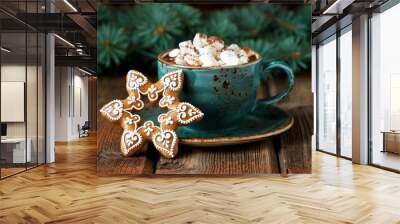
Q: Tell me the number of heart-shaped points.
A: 6